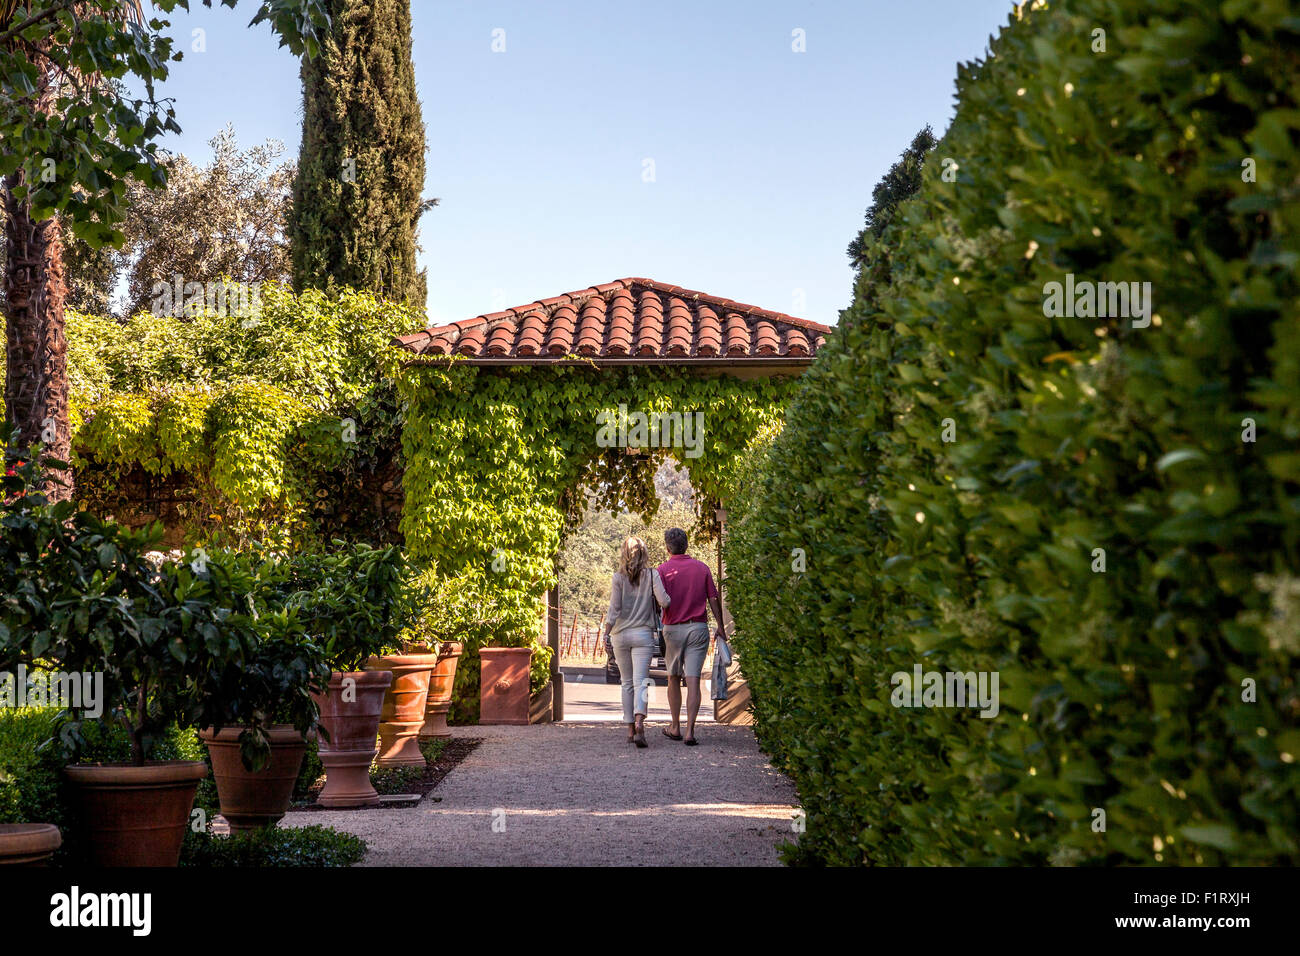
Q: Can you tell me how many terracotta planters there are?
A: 7